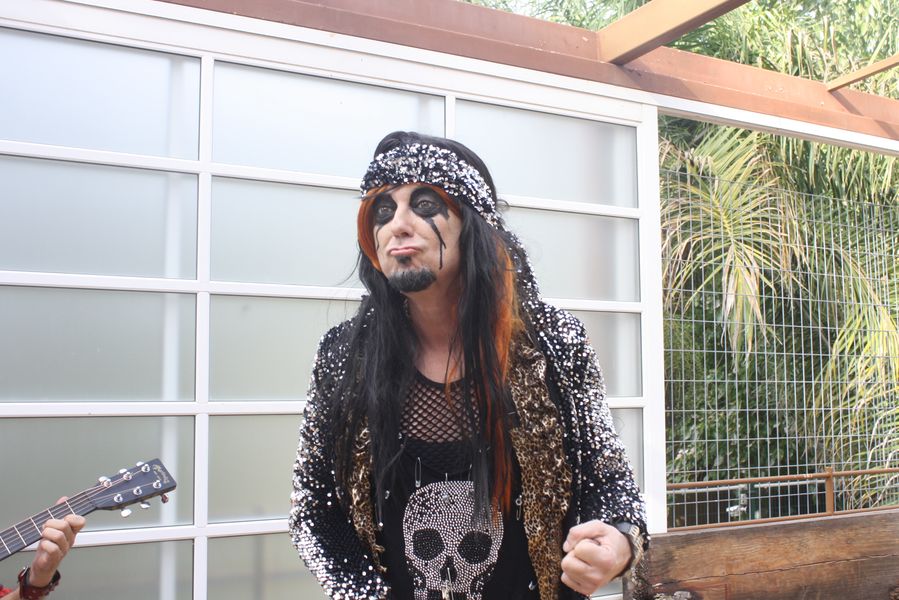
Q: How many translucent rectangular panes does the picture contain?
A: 15